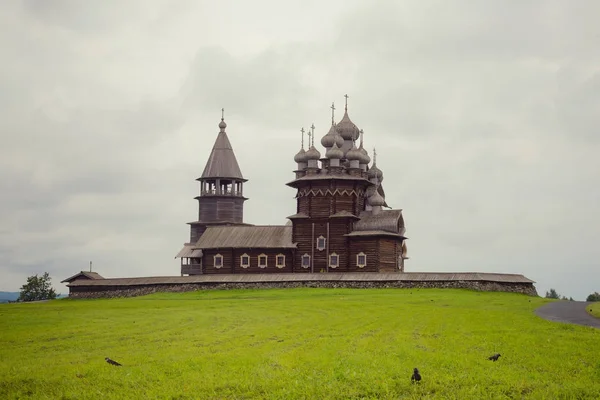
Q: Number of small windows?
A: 8